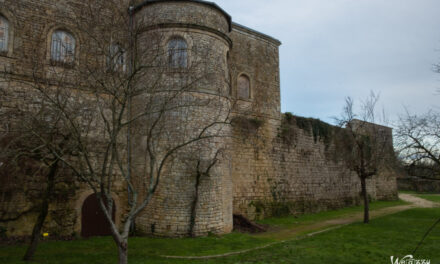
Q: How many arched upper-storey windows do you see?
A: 5